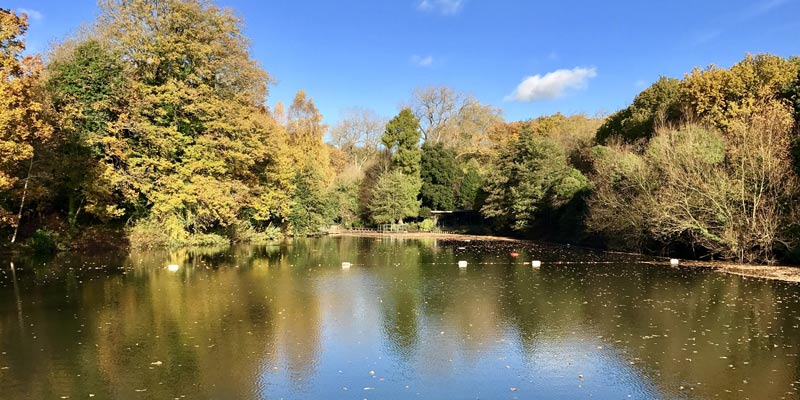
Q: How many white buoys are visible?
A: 5